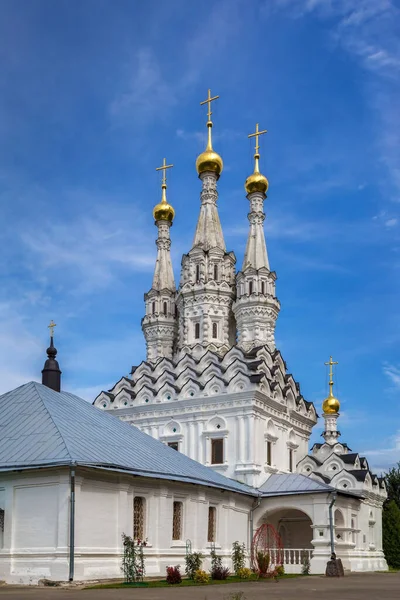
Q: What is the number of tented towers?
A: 3